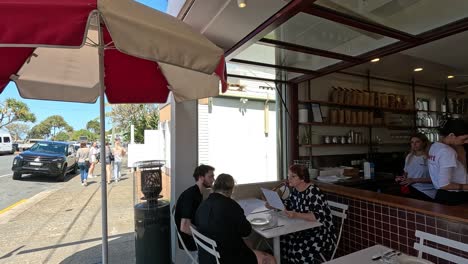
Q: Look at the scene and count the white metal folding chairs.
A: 4